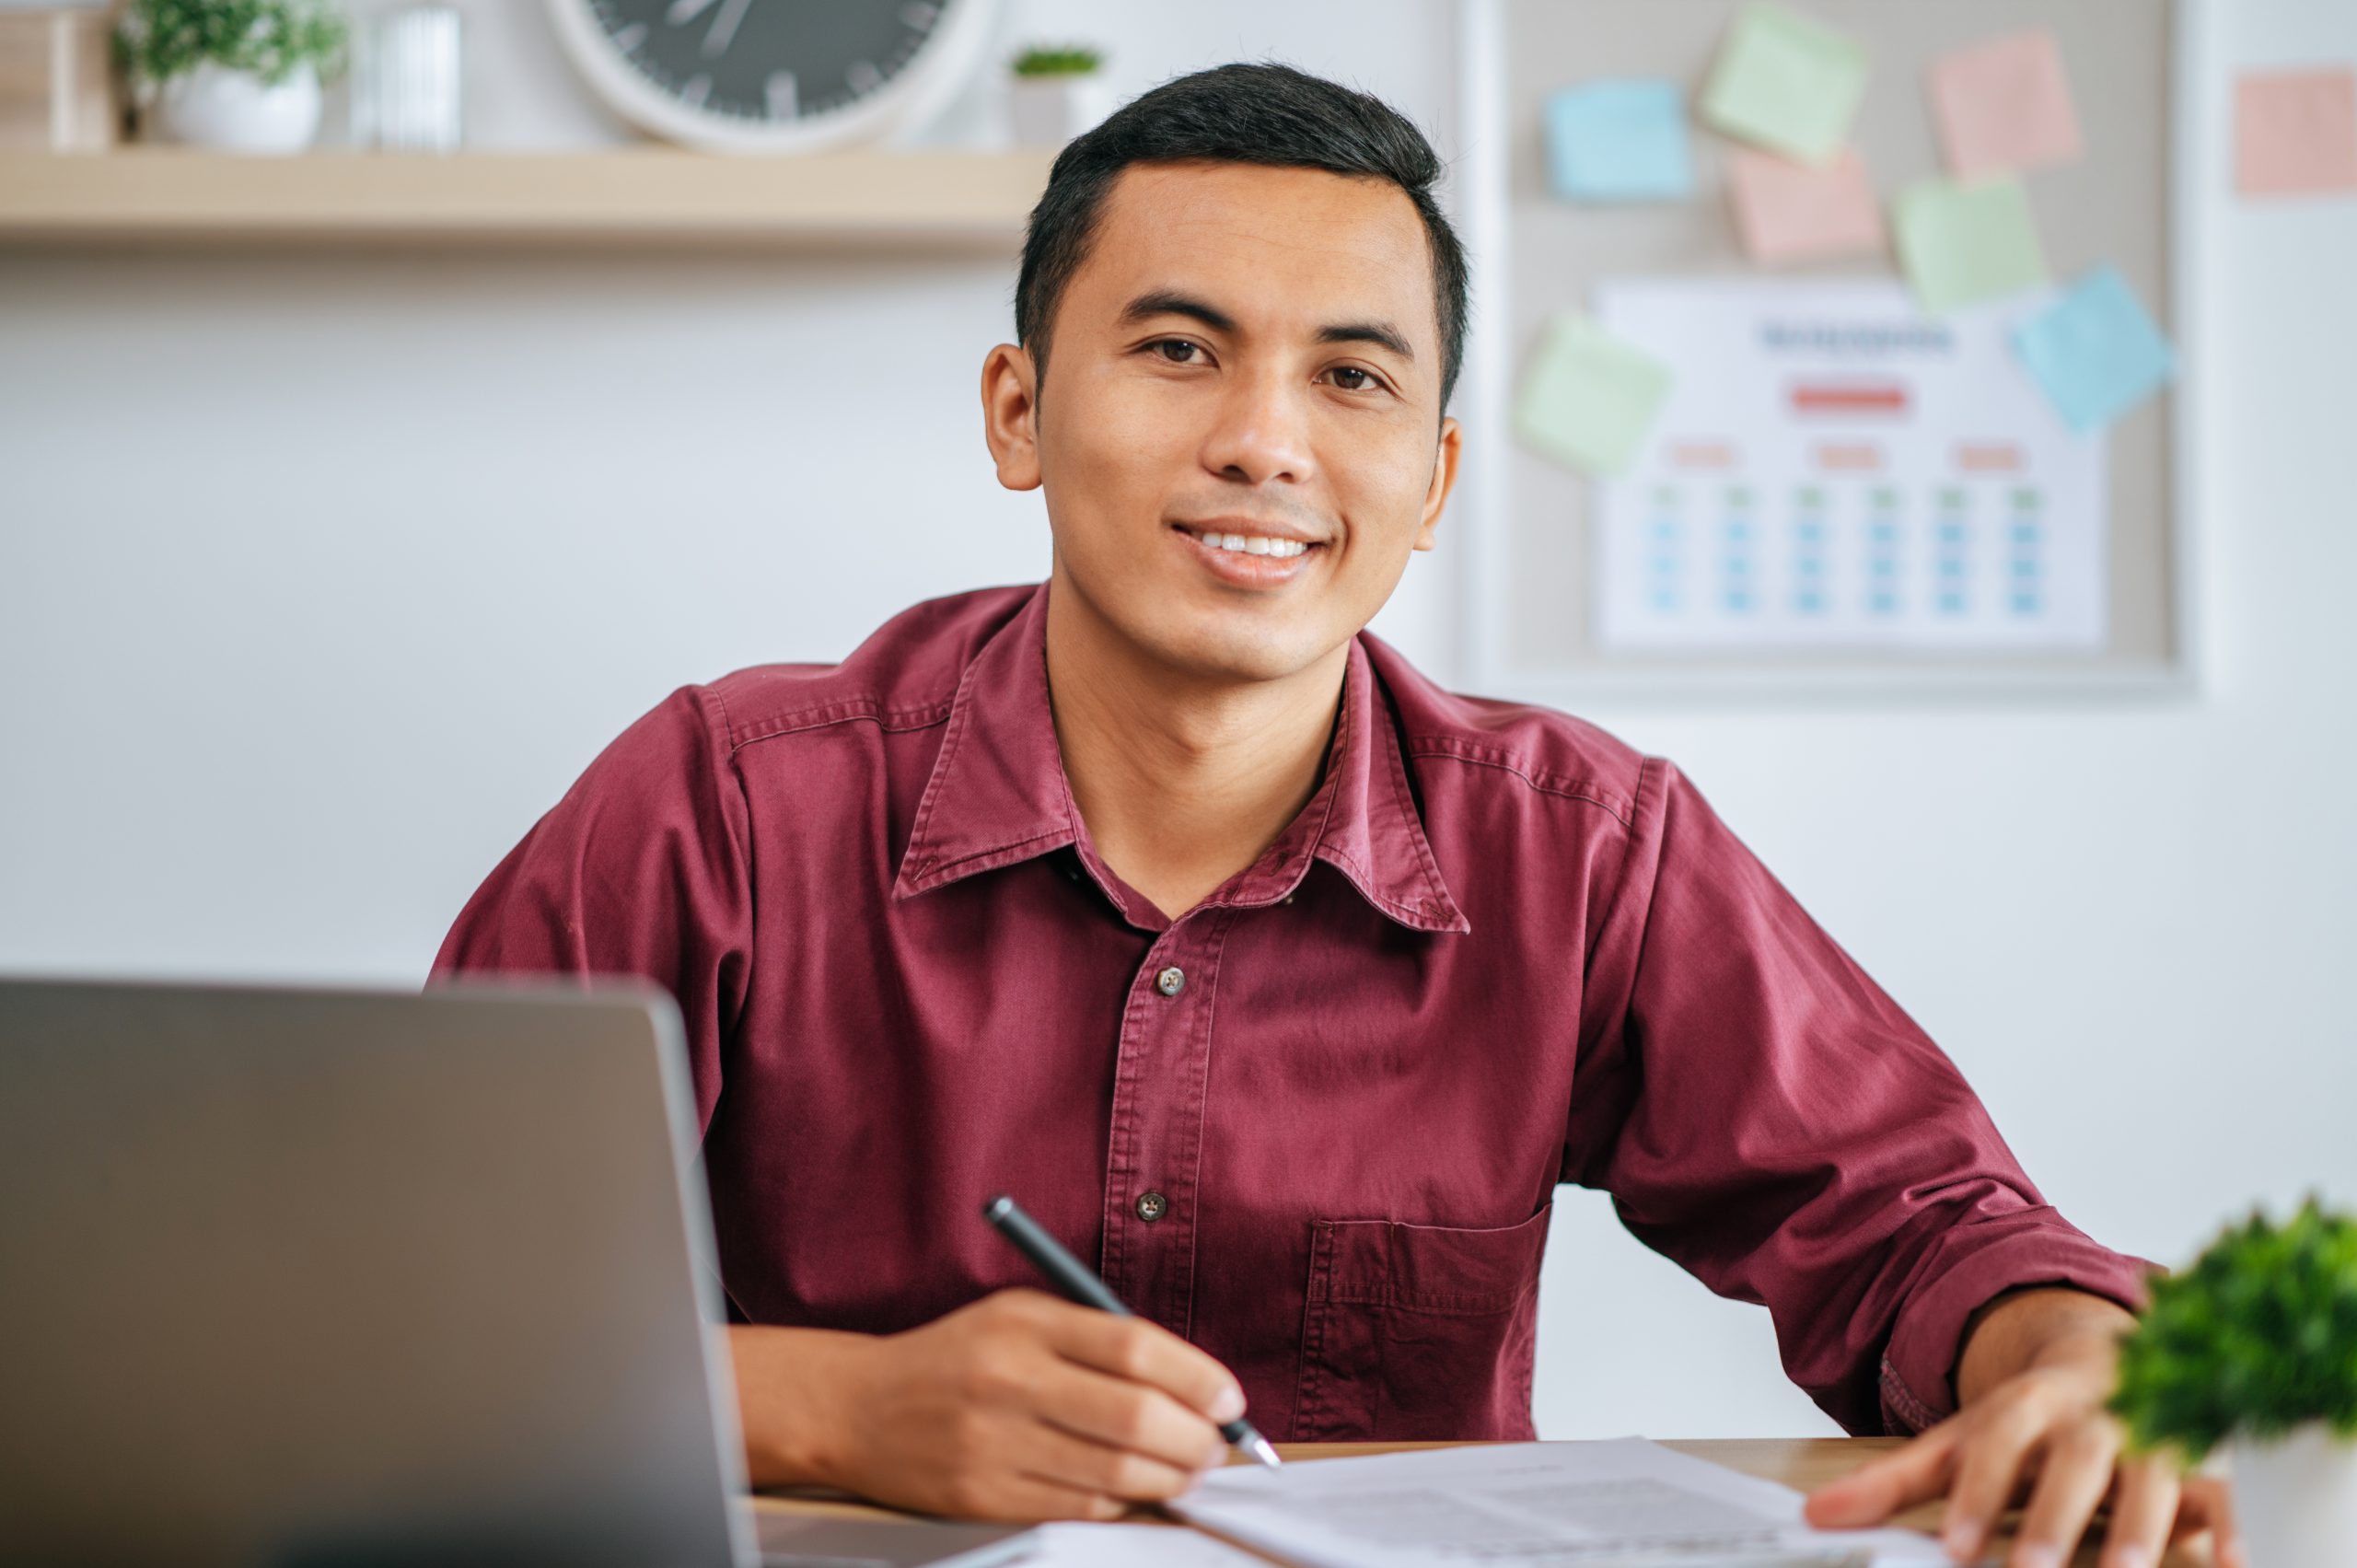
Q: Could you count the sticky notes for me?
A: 8